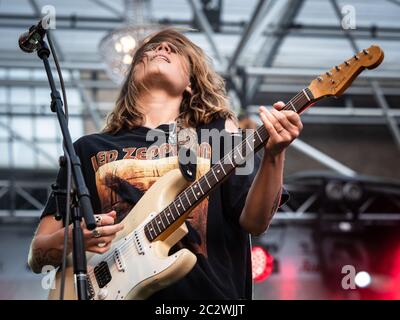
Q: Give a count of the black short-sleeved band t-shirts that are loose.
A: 1